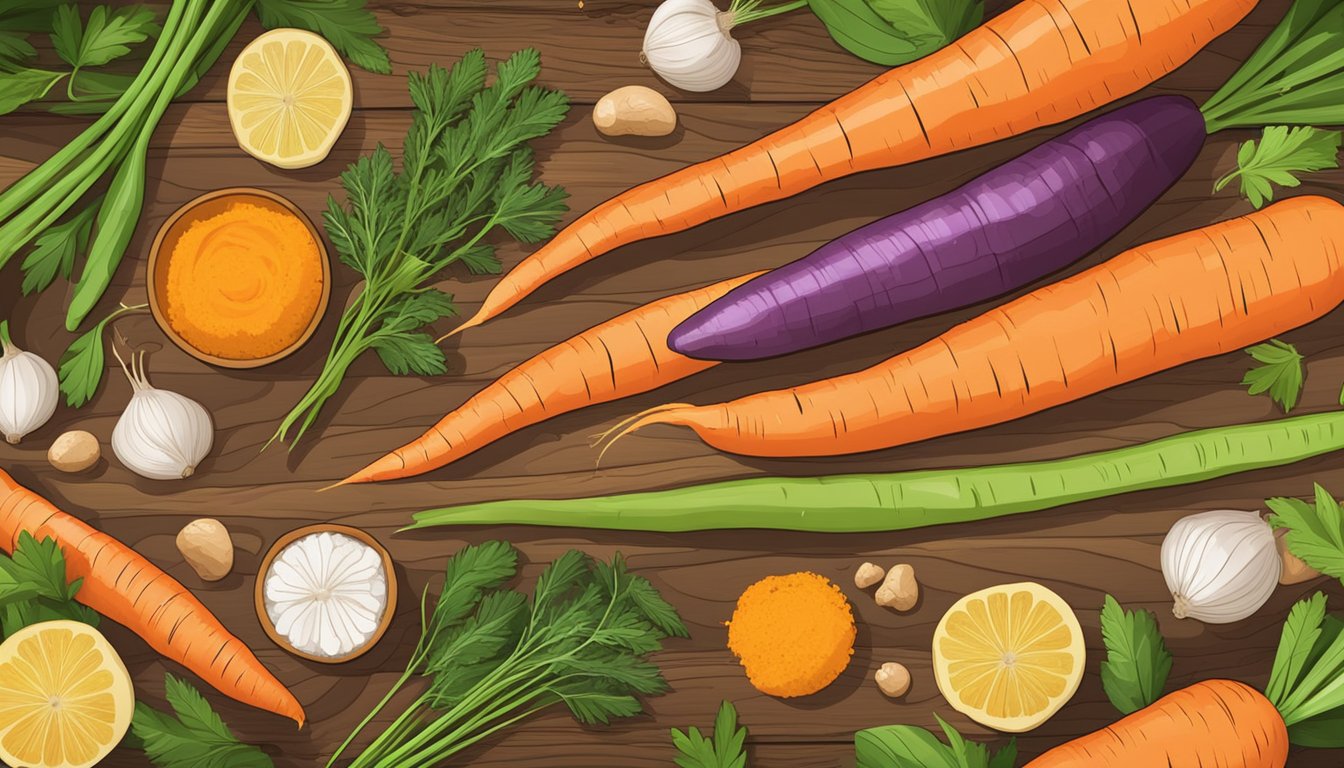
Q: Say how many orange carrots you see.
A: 5